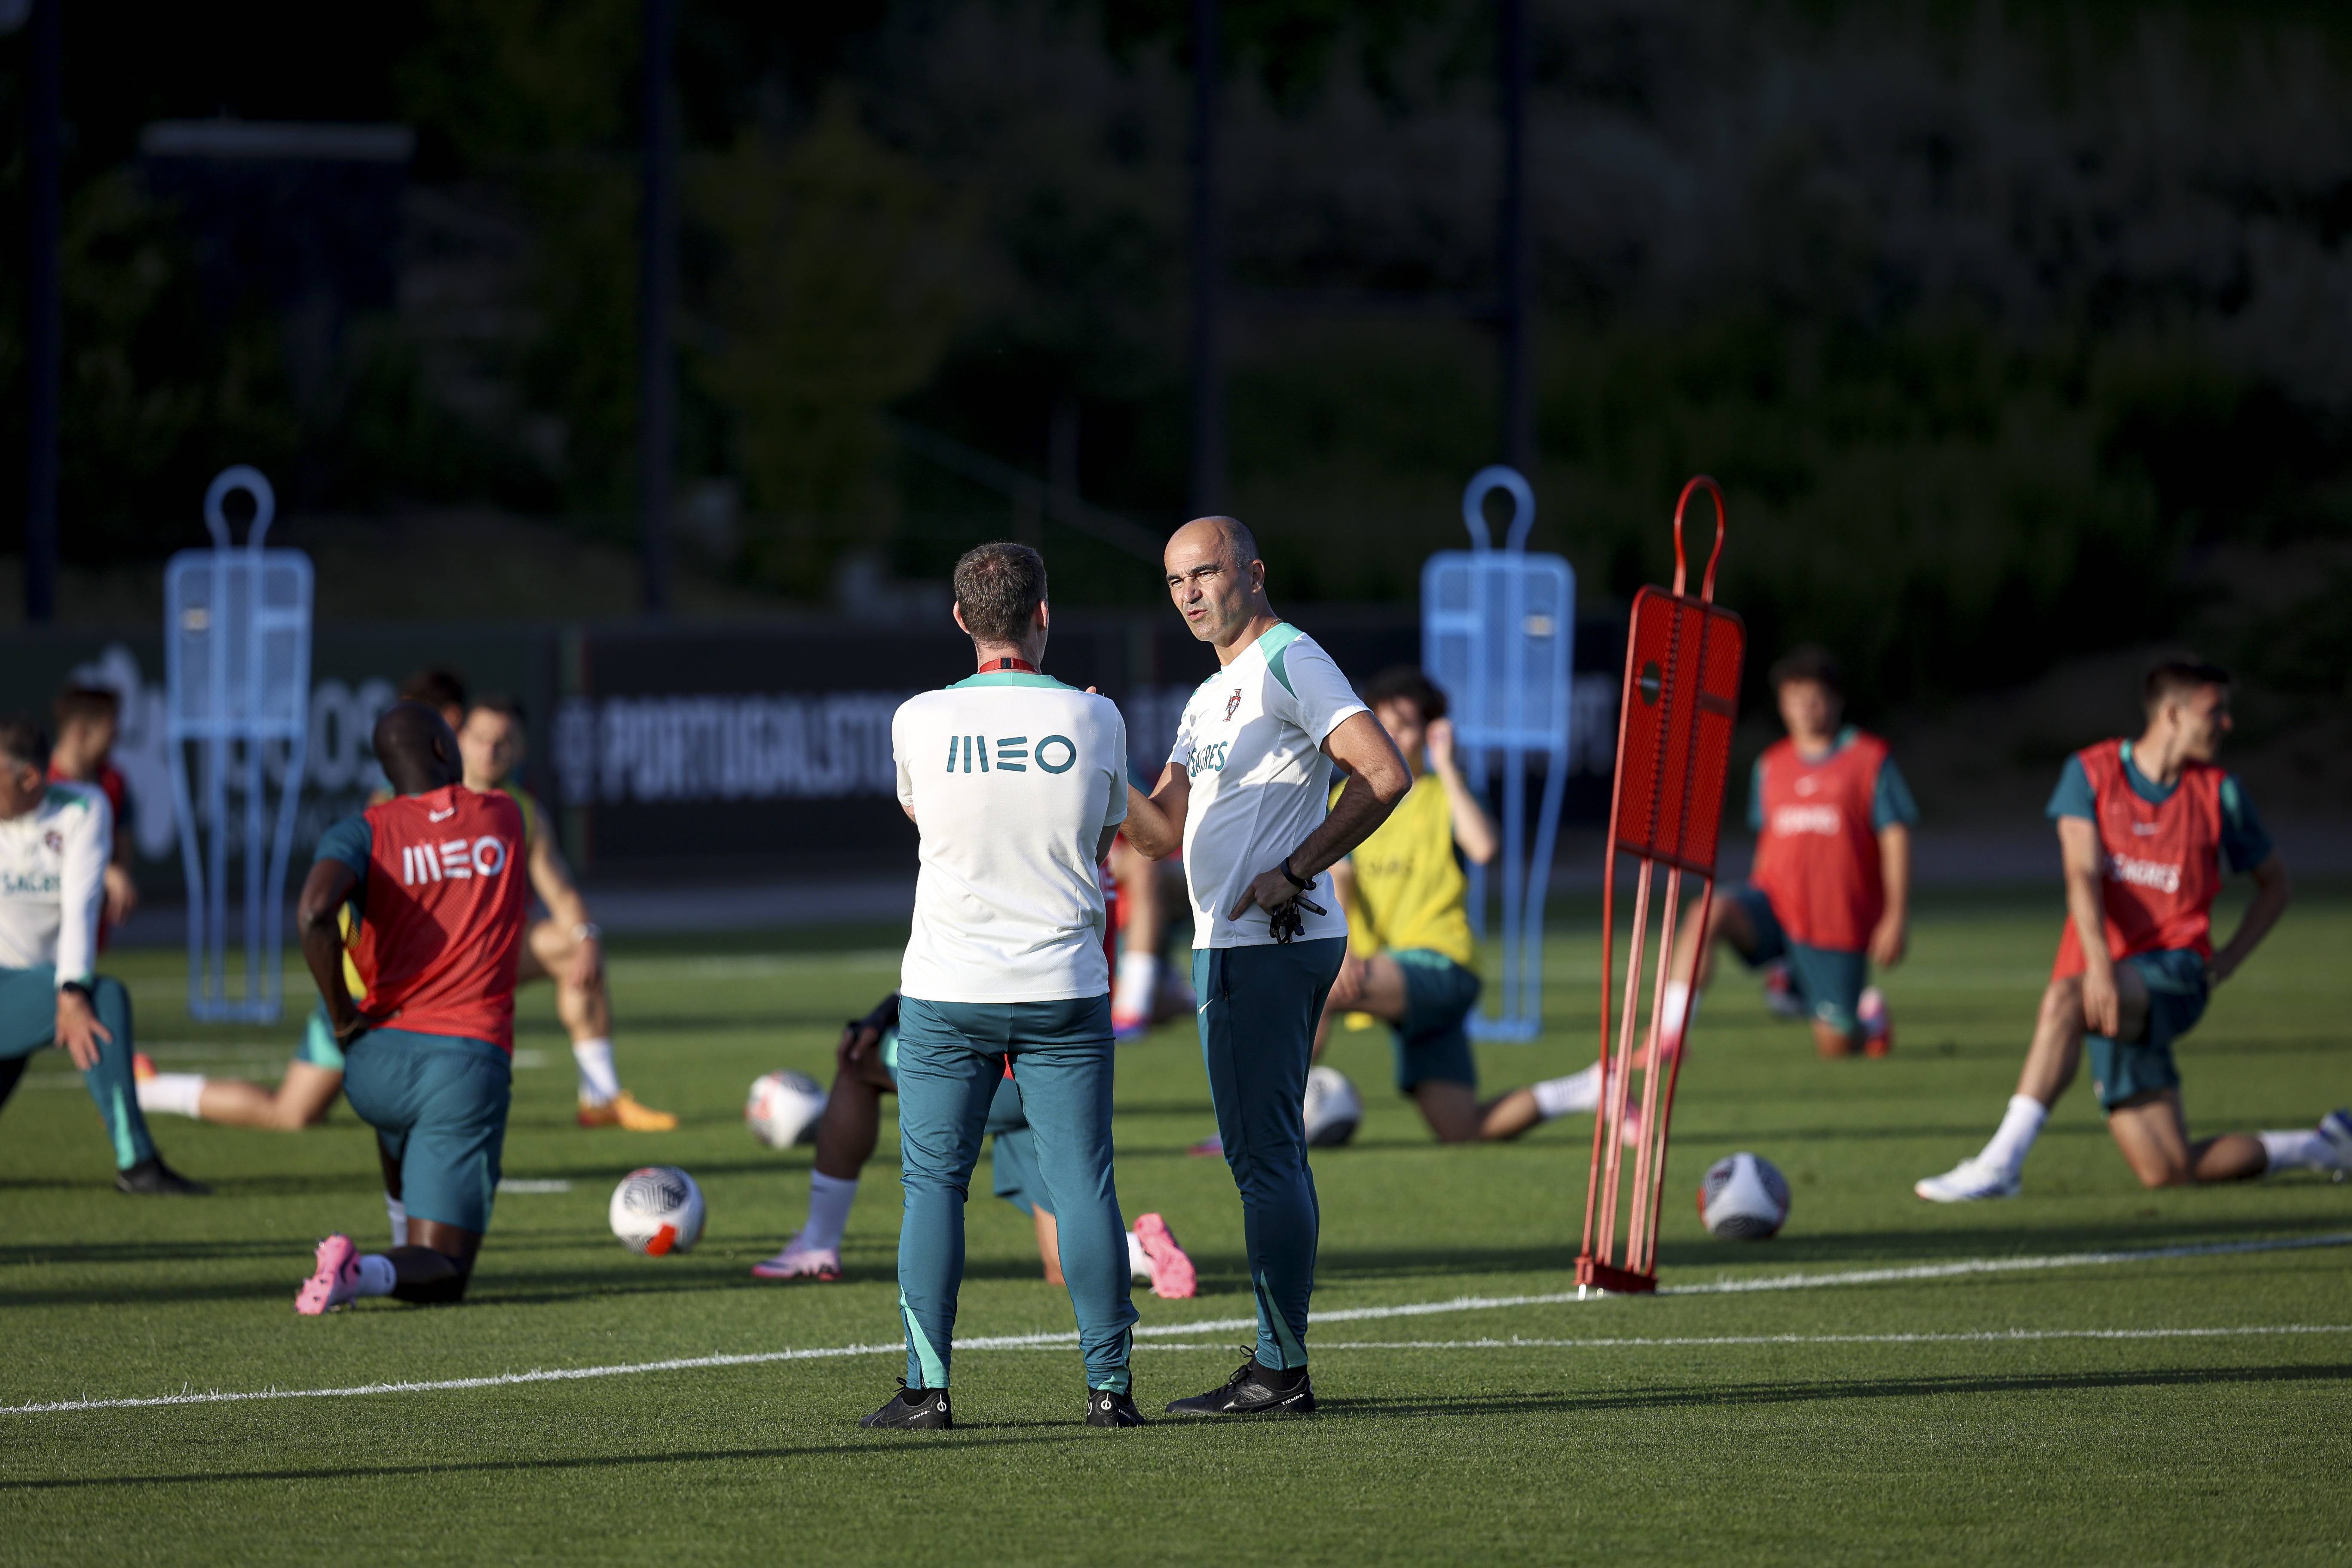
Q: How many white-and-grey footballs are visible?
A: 4